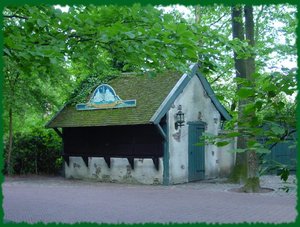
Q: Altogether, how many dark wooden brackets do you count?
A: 5